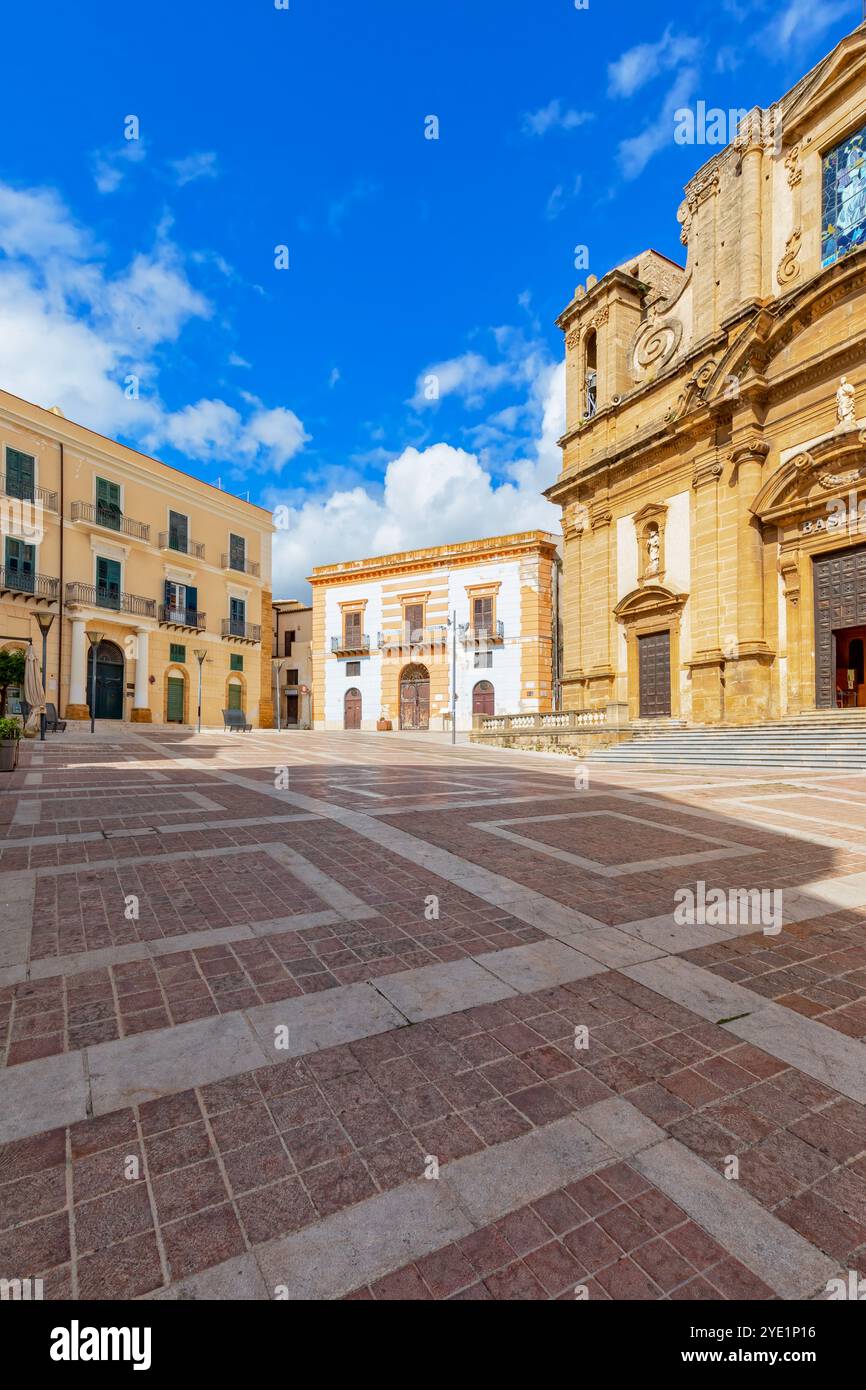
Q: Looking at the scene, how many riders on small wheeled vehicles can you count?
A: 0